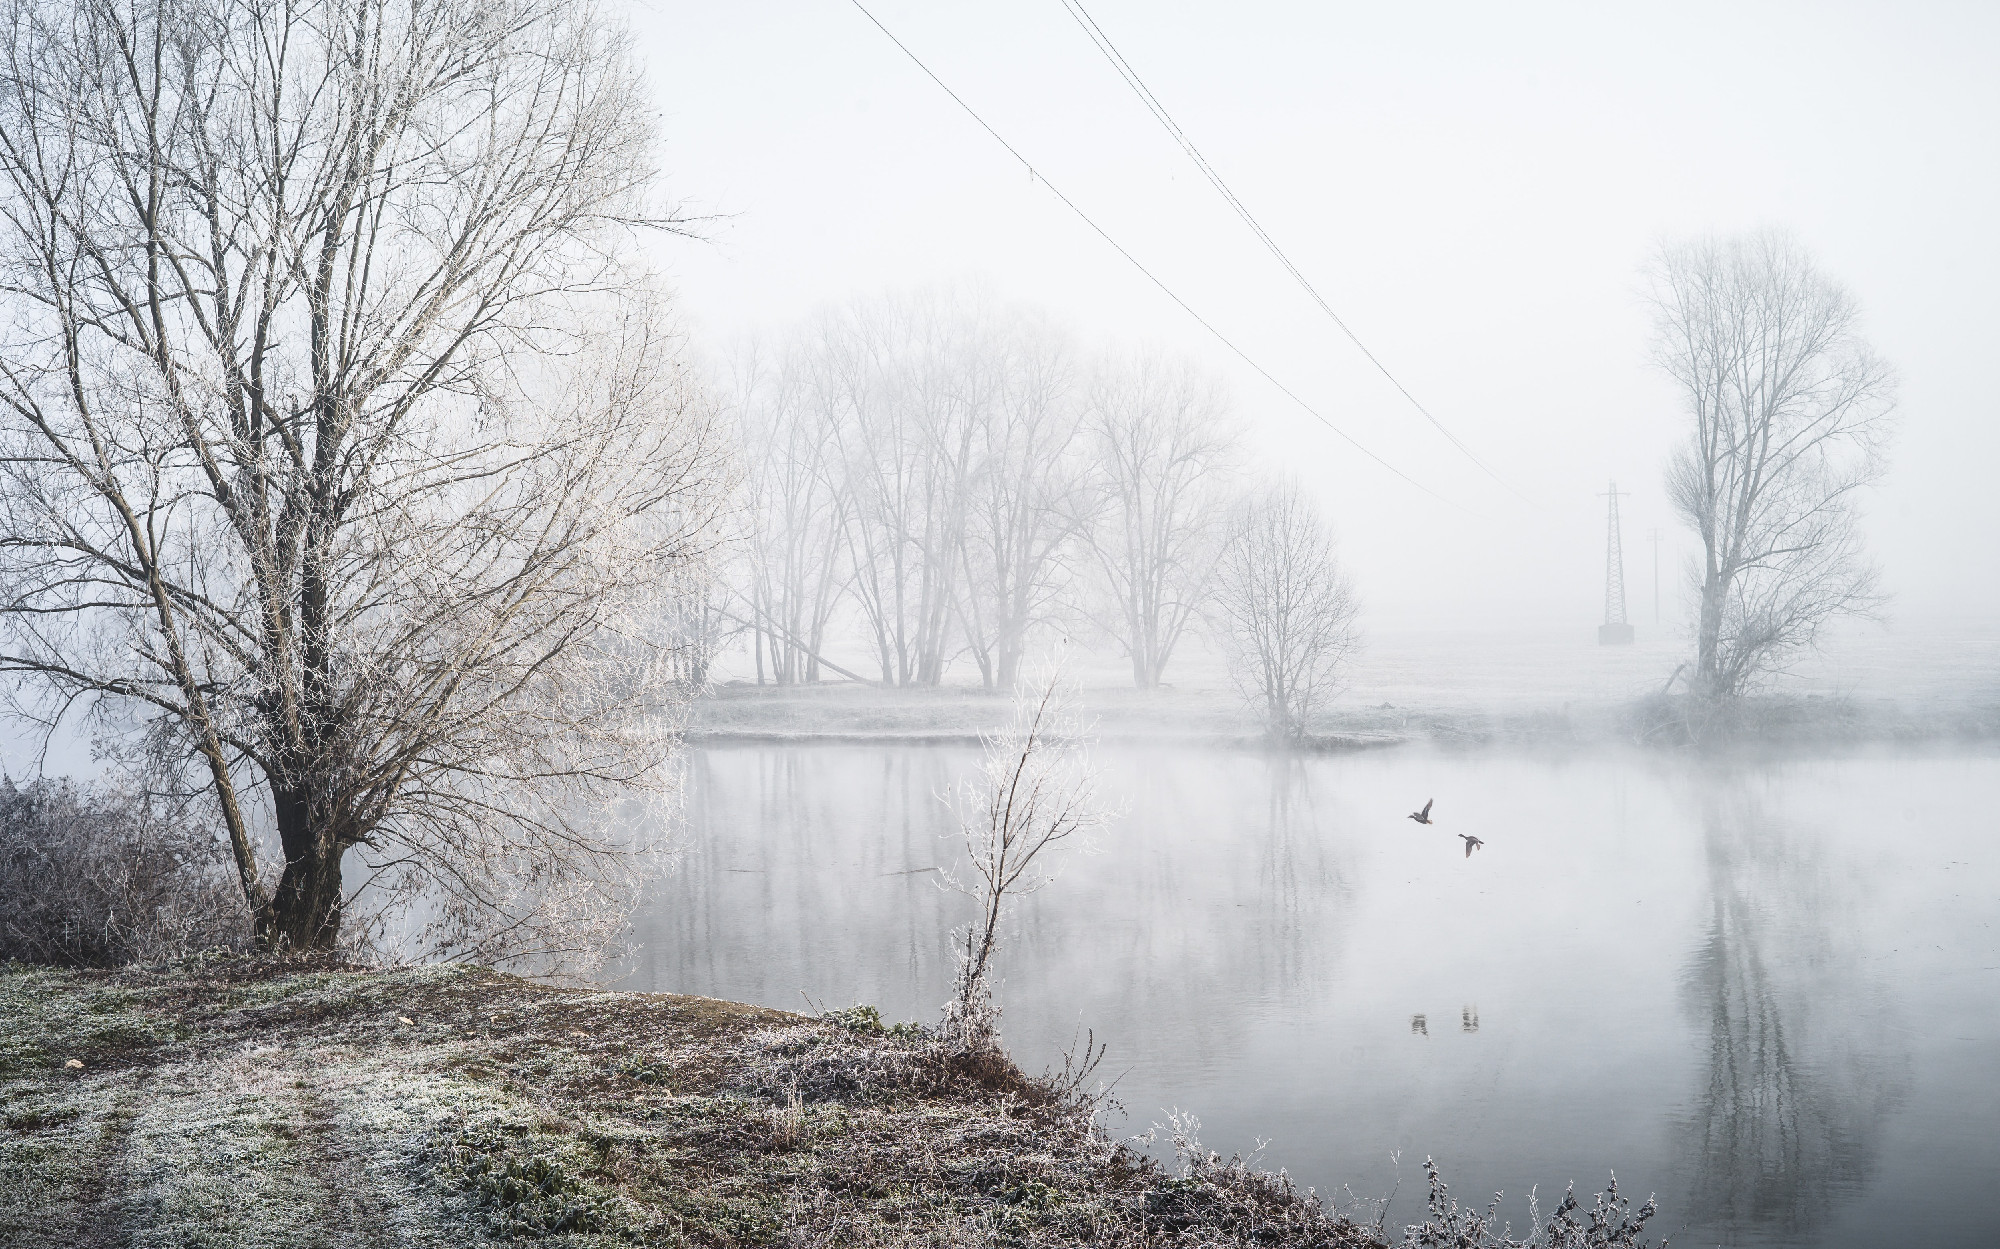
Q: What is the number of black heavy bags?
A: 0